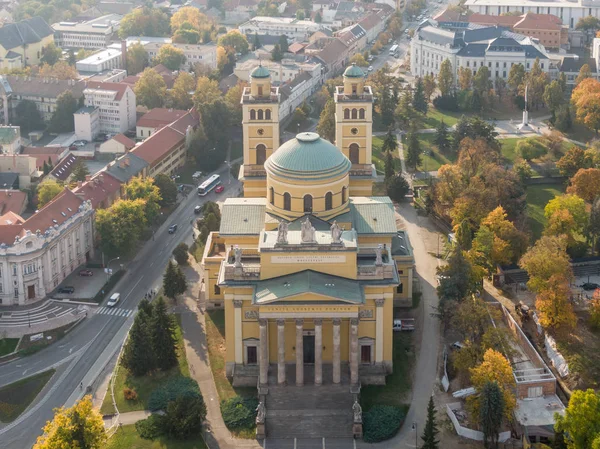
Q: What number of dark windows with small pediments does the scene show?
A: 2